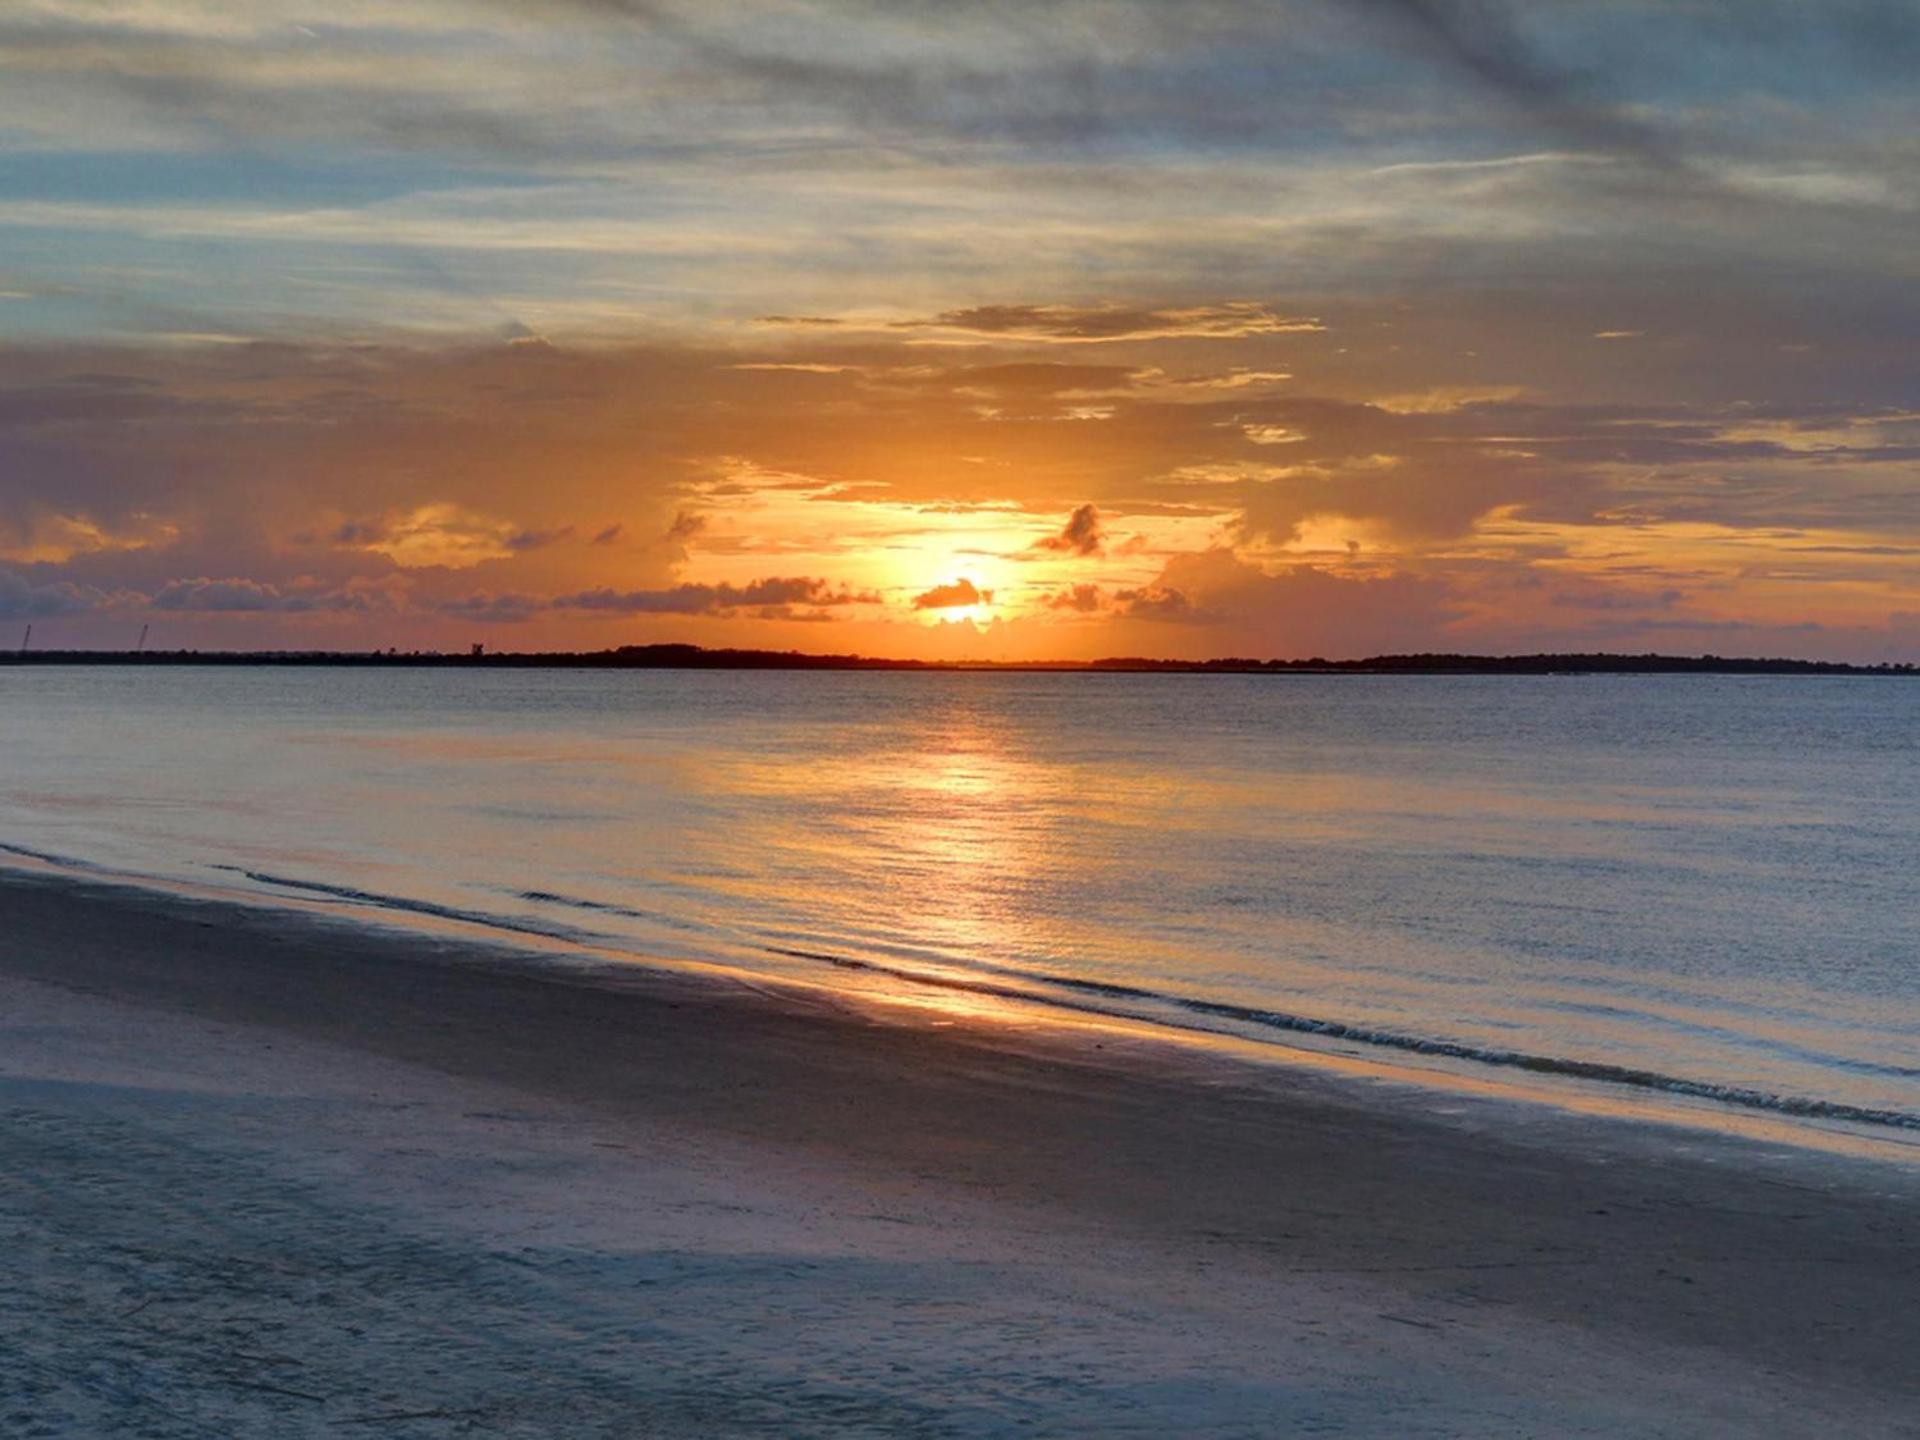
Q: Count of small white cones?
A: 0